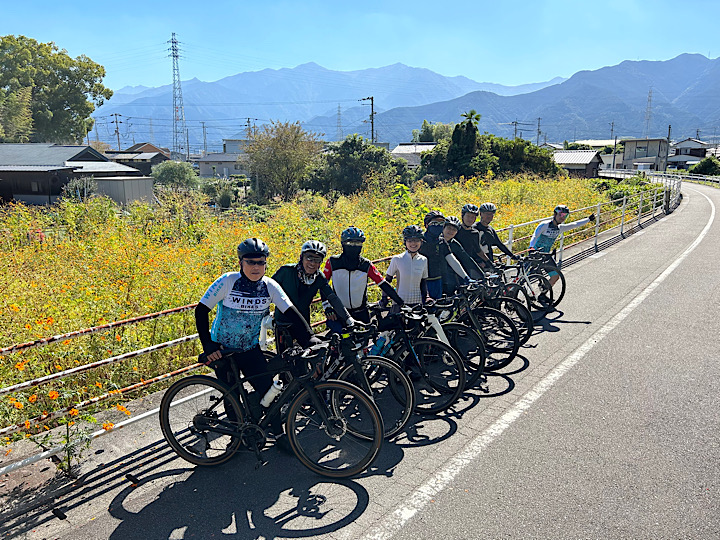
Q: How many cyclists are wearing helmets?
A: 9